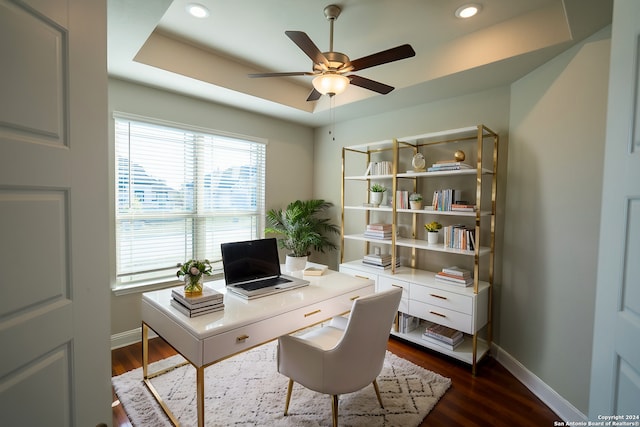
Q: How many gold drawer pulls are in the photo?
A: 7